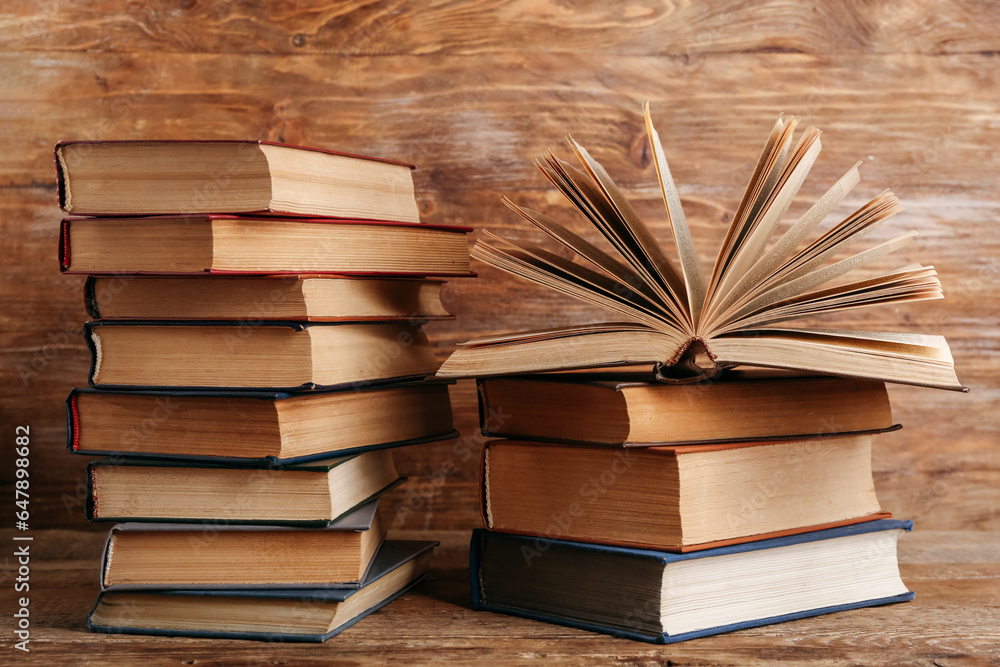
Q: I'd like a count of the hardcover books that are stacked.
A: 12